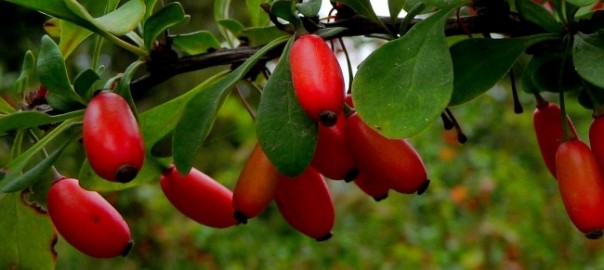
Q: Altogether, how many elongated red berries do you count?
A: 12